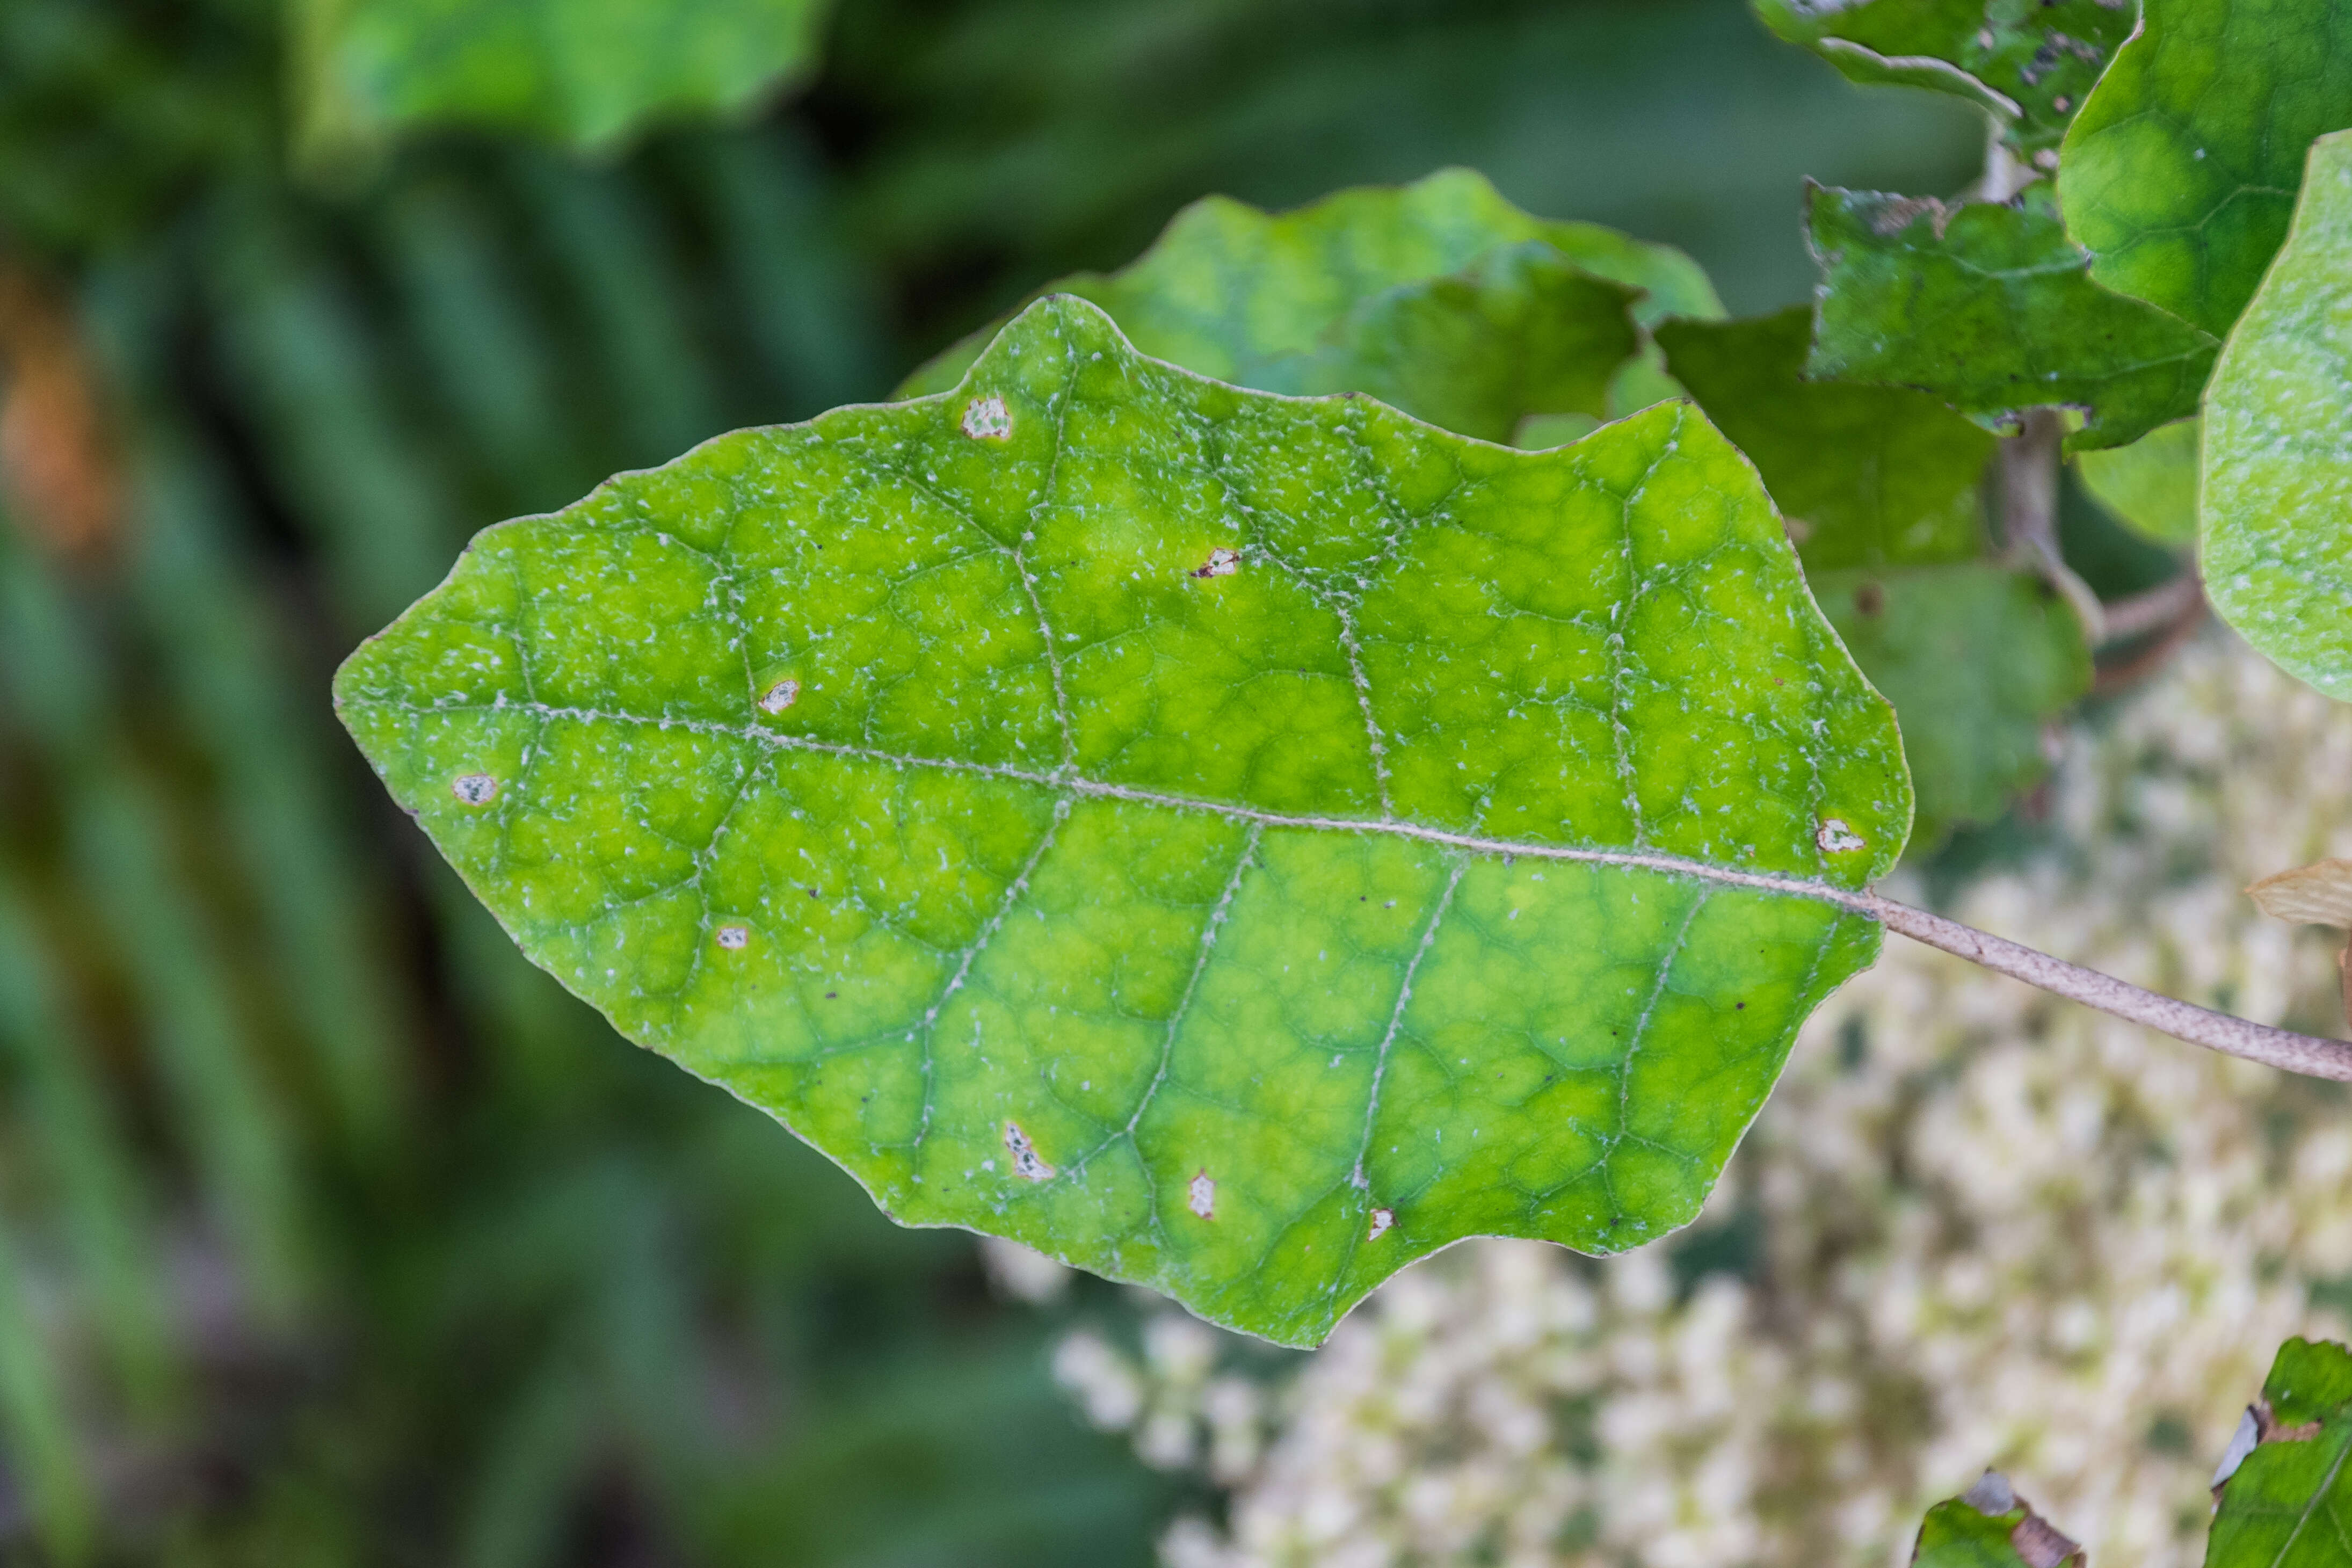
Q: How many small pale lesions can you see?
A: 9